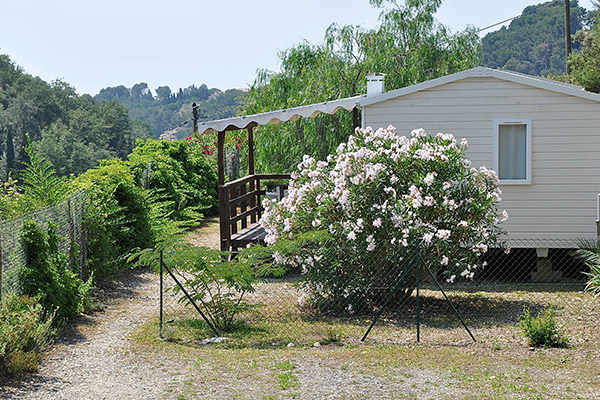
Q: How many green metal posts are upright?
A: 2